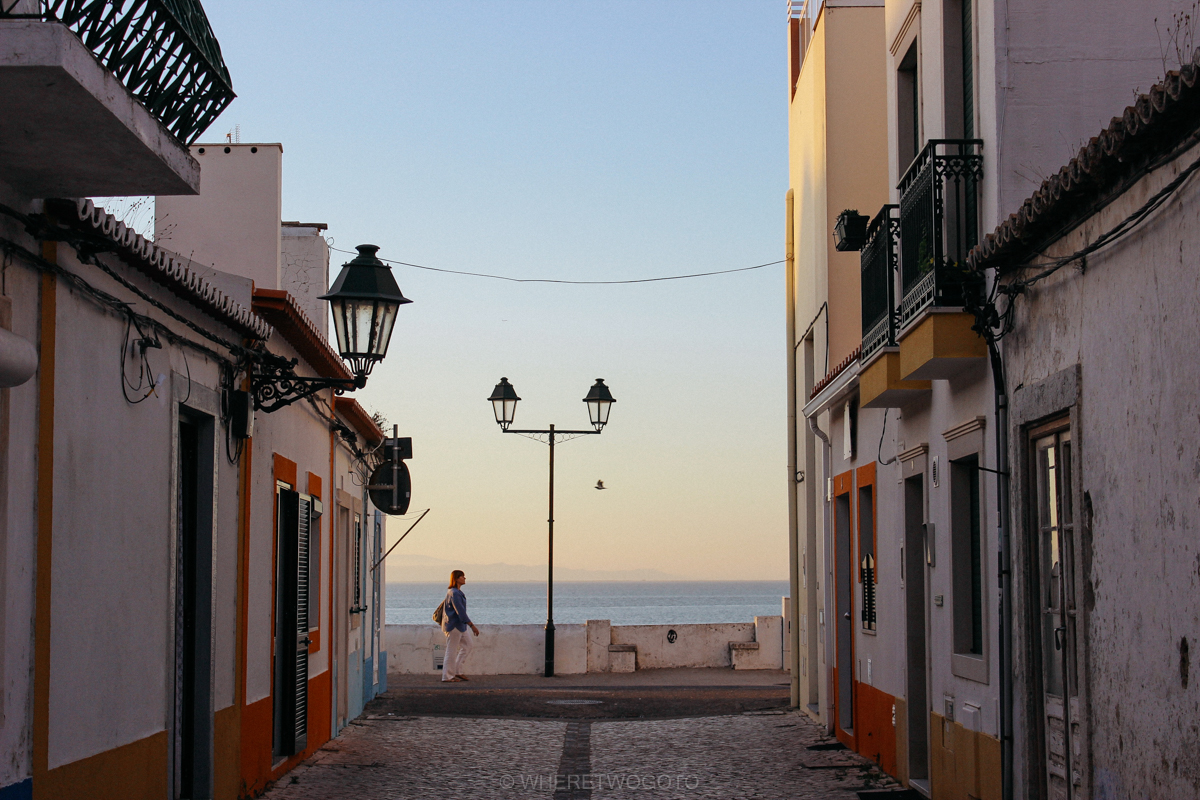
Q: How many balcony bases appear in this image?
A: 3